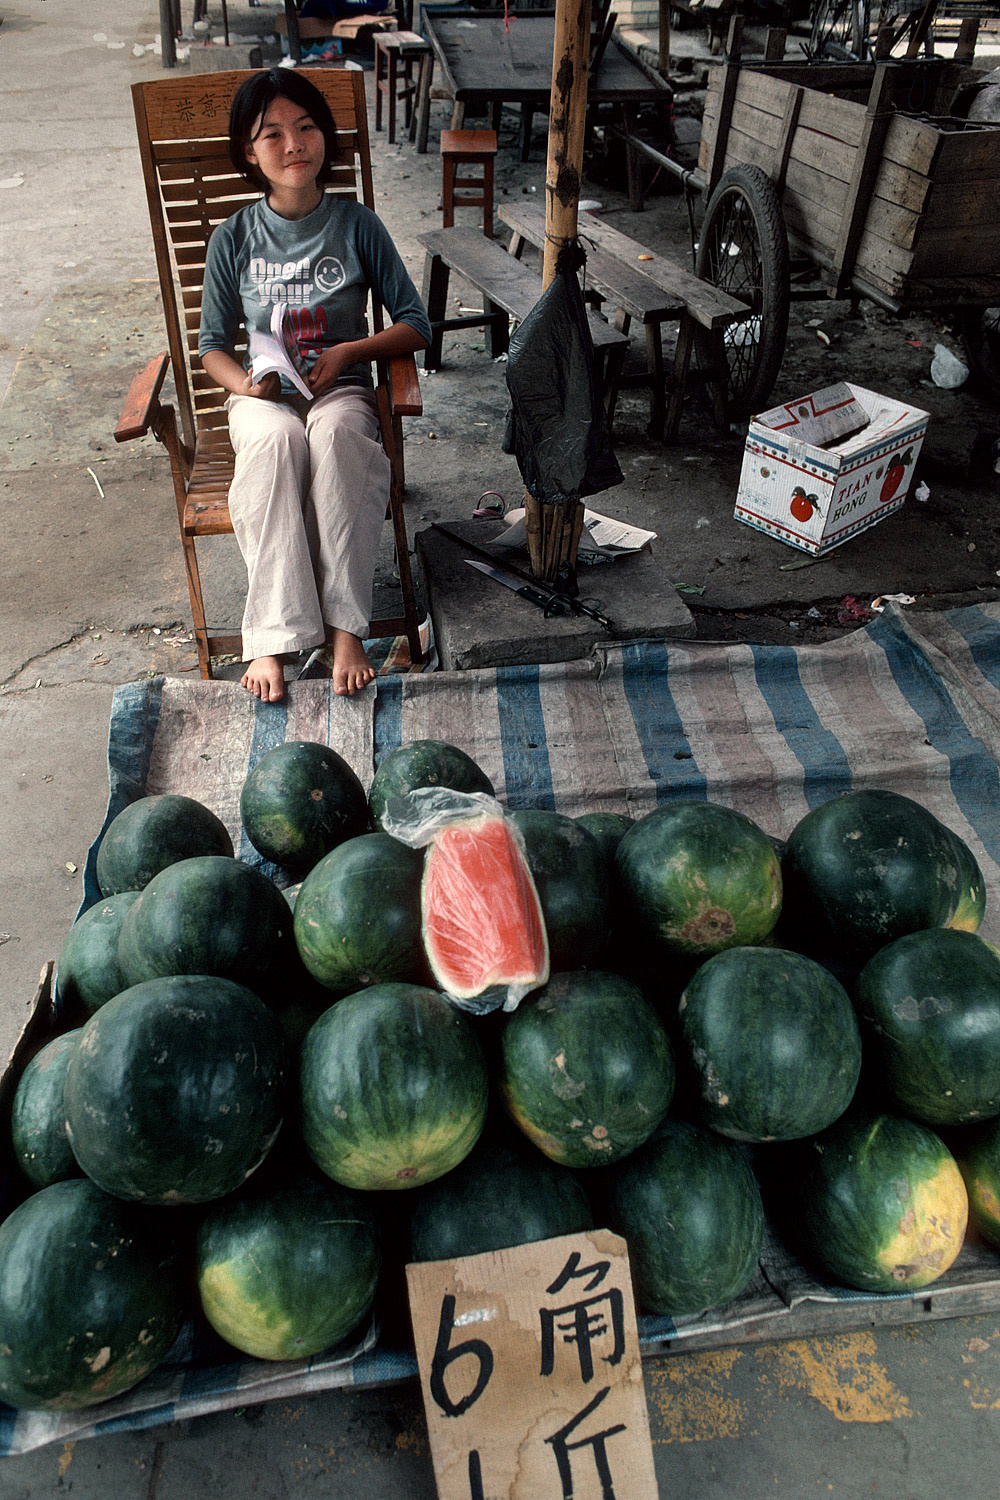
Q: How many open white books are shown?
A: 1